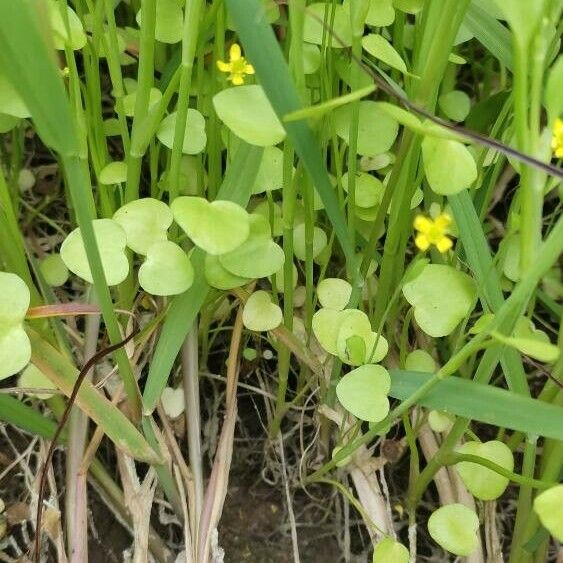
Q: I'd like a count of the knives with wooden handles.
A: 0